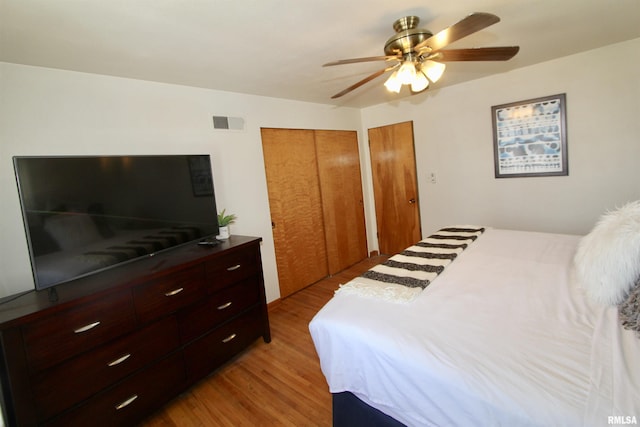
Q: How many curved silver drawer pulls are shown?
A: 7